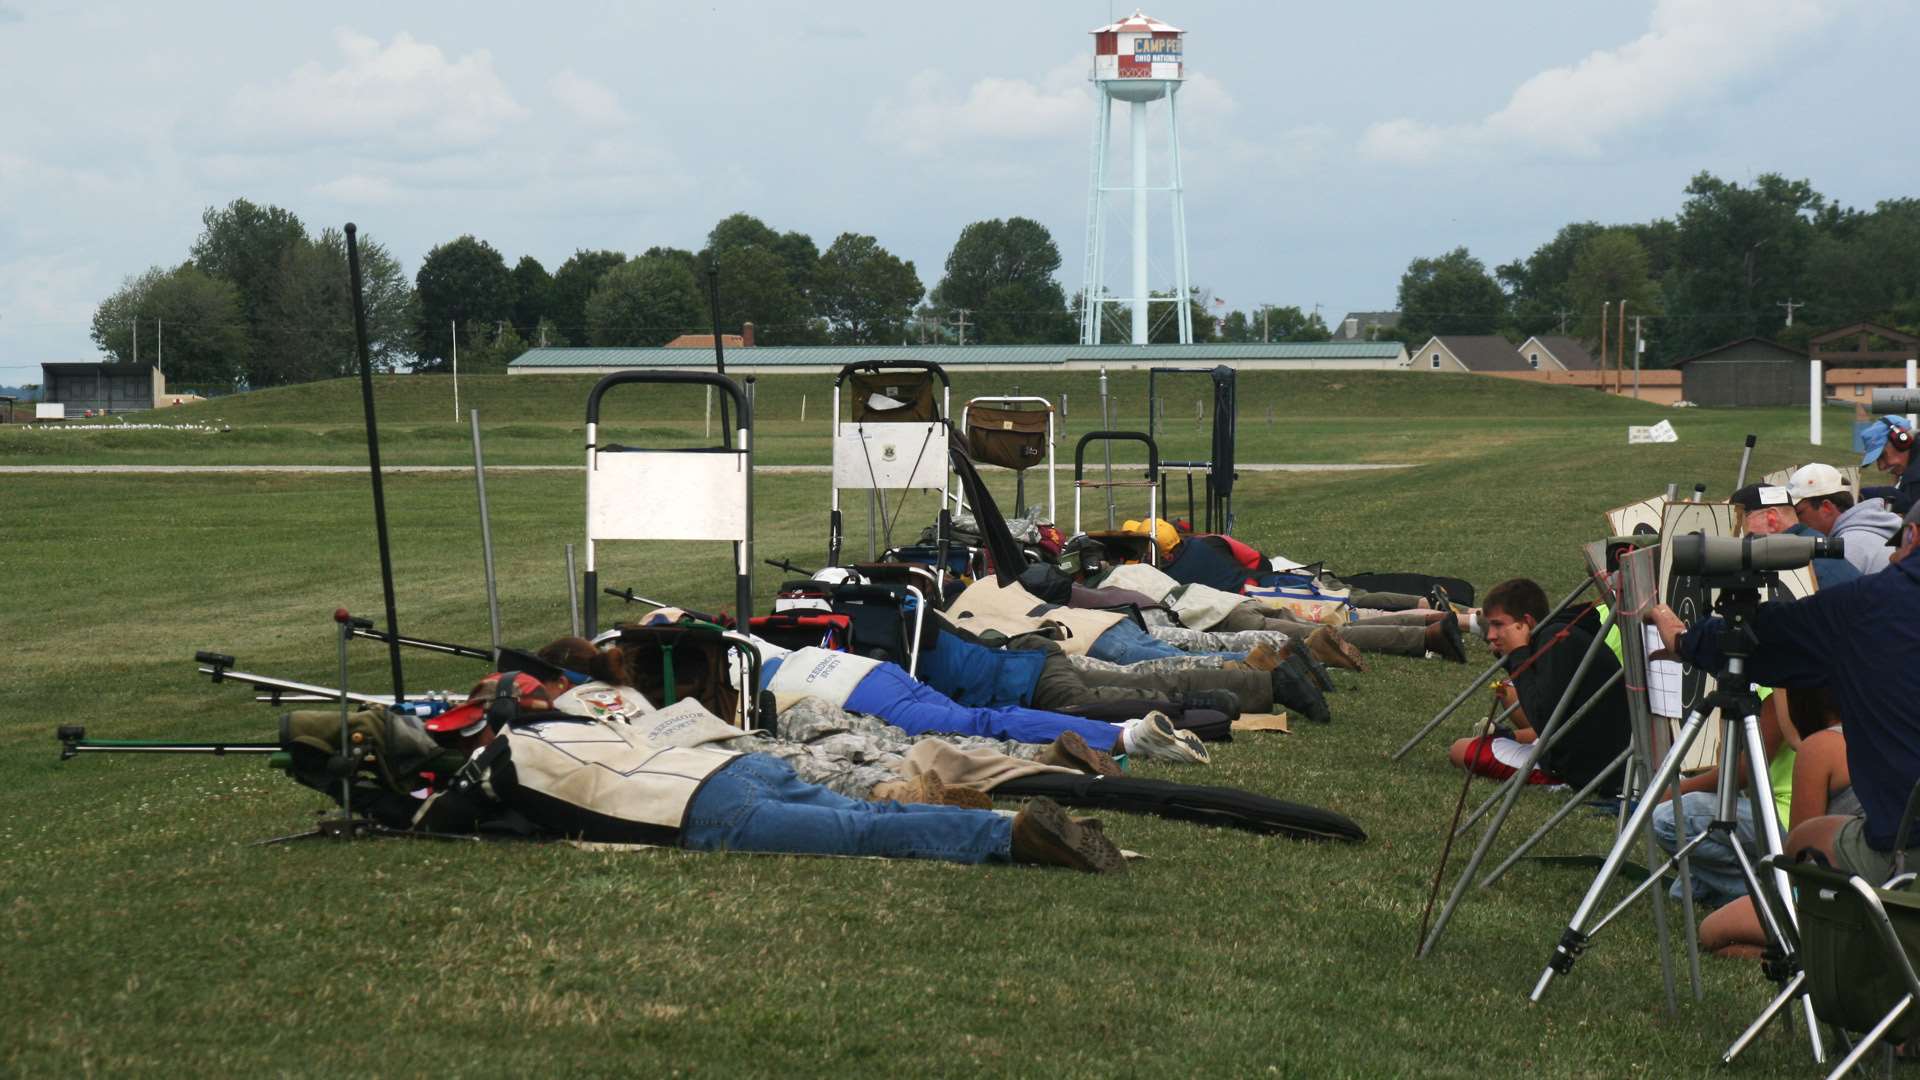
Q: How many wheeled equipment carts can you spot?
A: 5